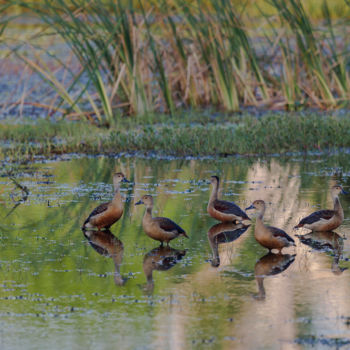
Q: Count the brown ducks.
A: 5